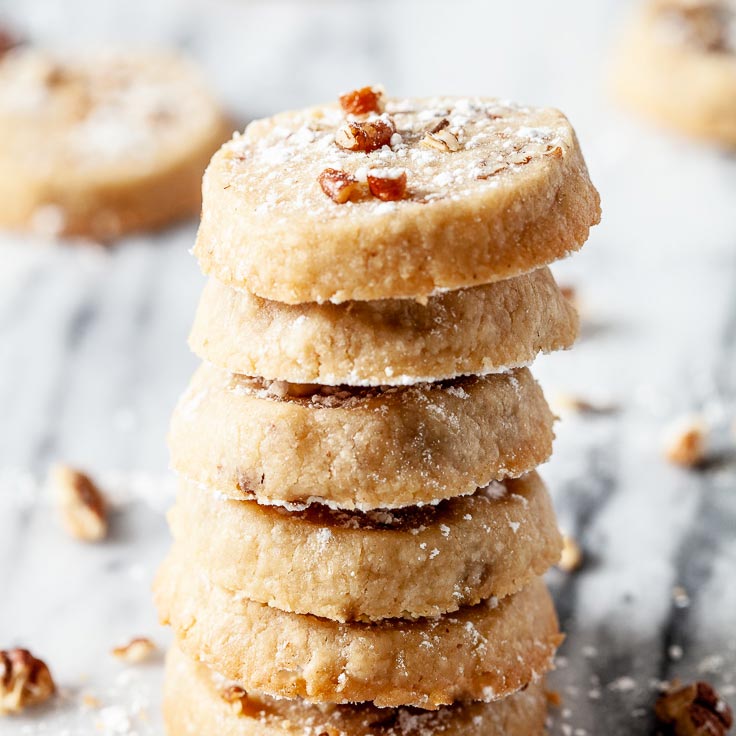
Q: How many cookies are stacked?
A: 6